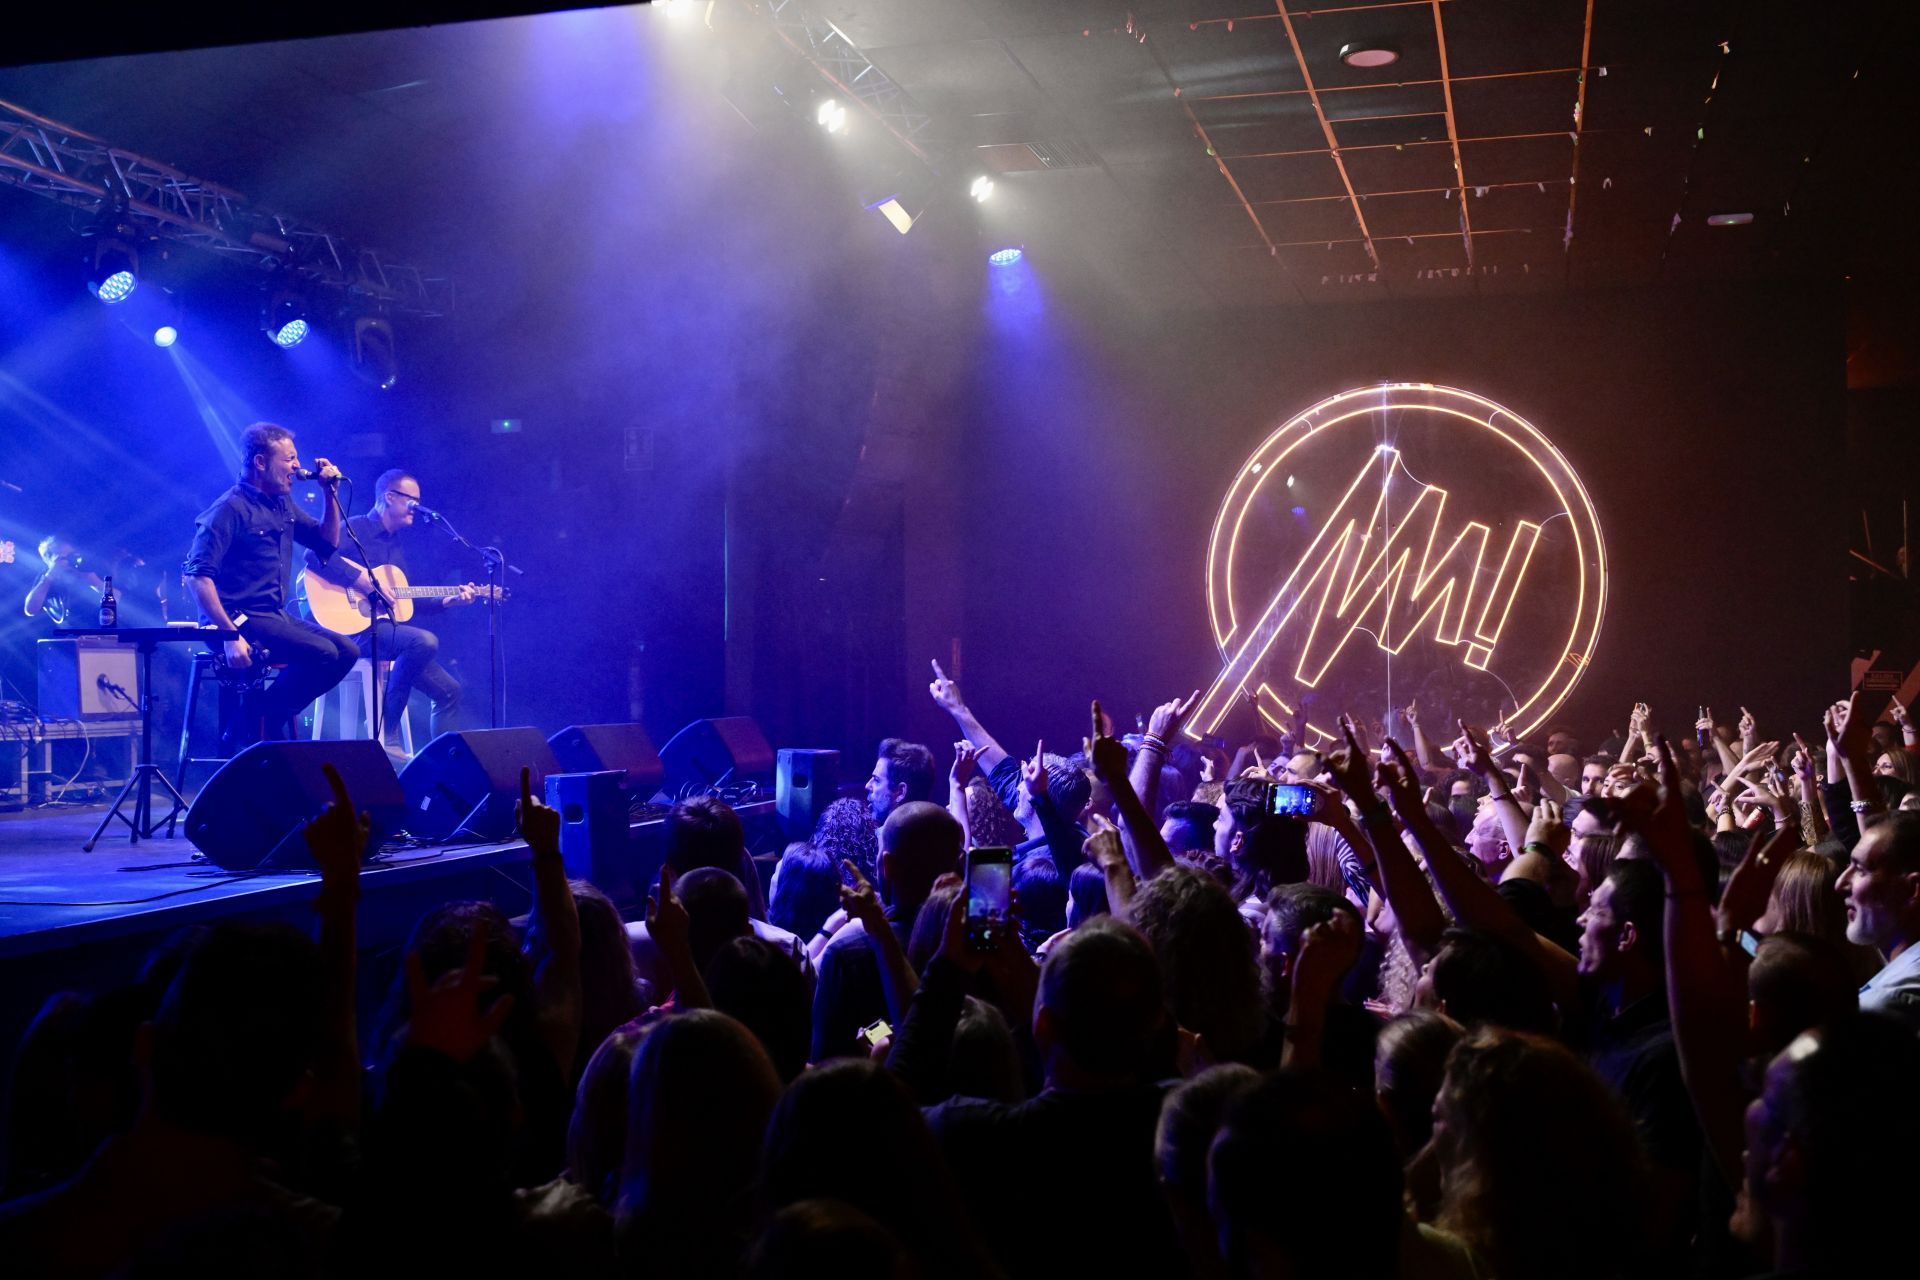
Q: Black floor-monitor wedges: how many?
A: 4